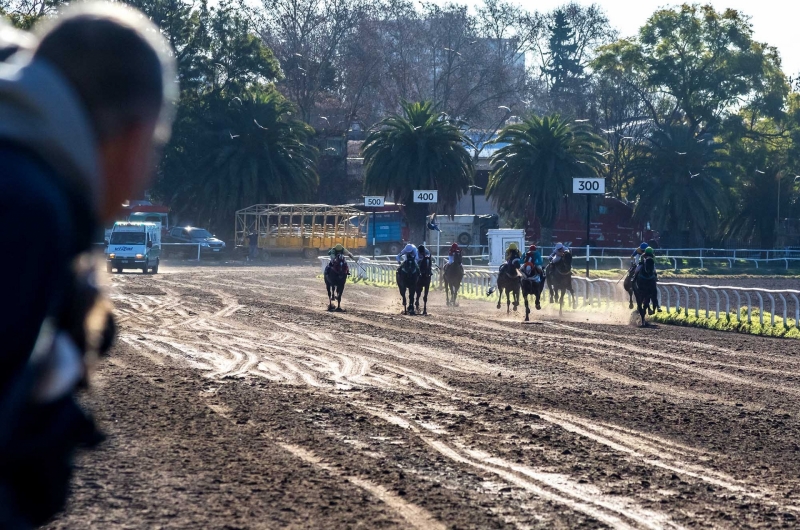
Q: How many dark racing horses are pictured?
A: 9